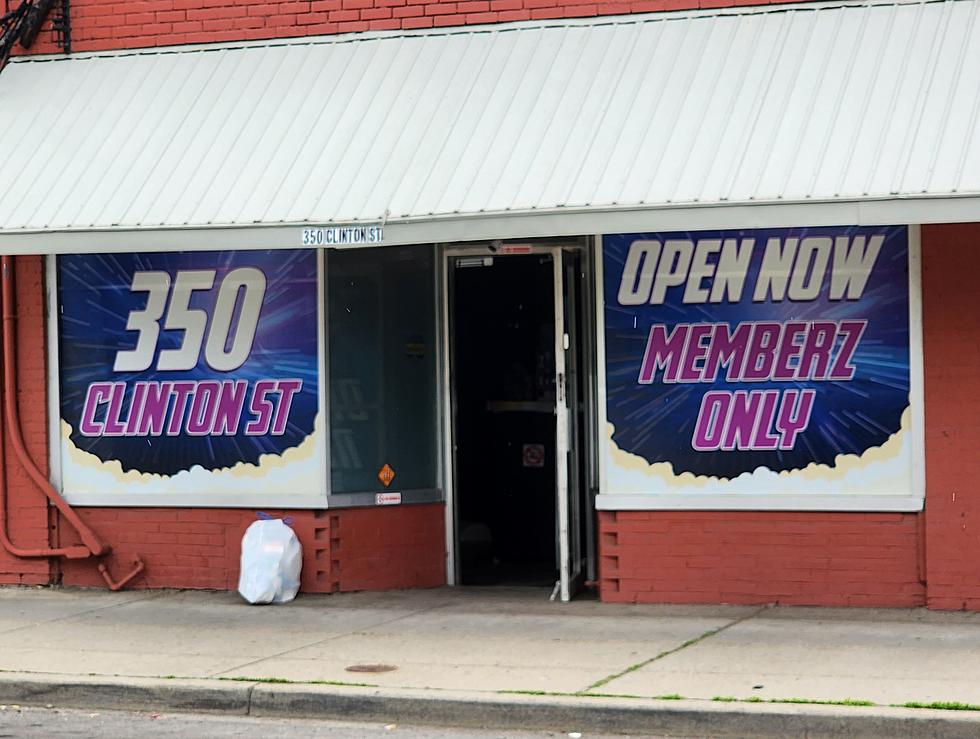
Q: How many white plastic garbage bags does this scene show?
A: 1